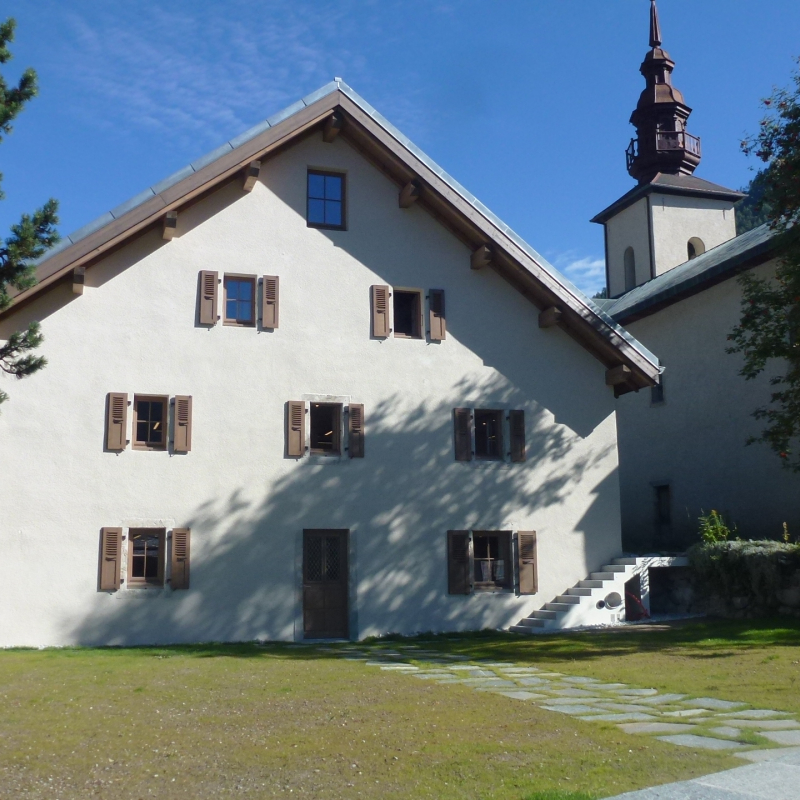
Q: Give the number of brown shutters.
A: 14